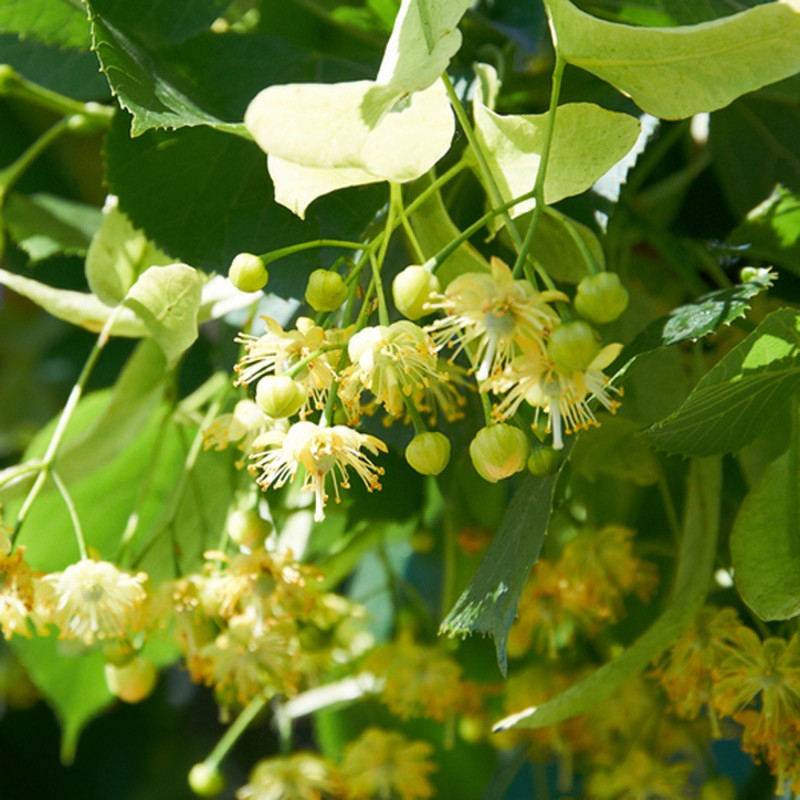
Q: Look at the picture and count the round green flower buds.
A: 12